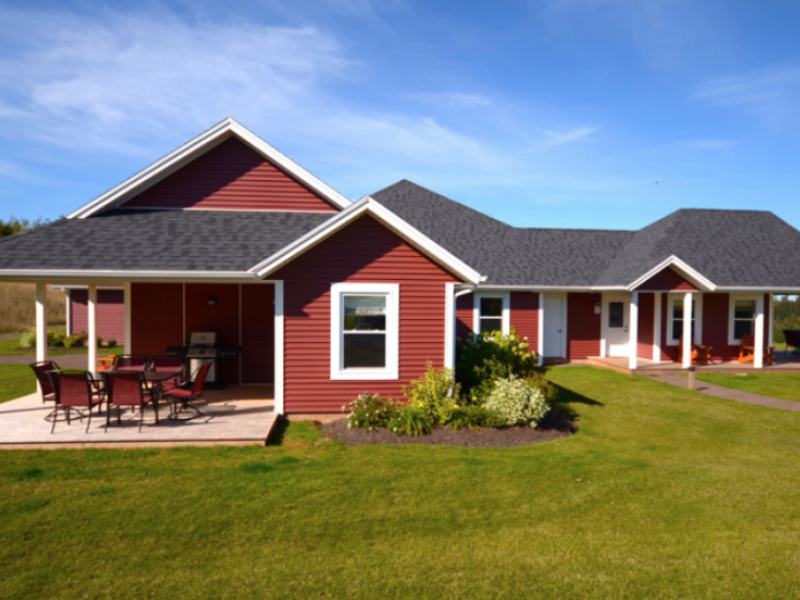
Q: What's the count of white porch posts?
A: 5